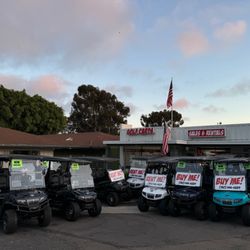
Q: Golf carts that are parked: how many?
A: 7